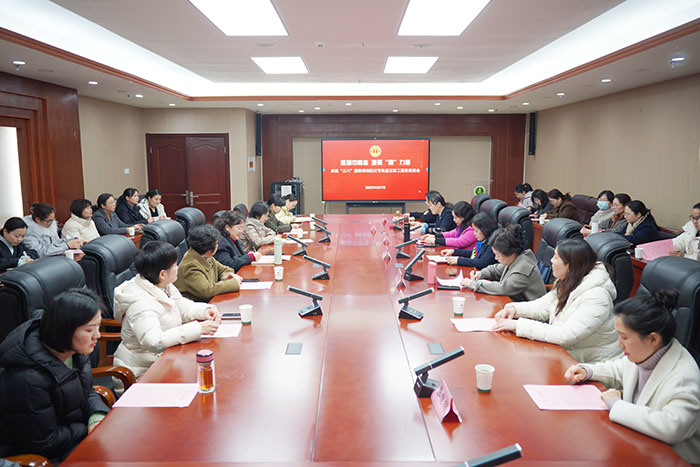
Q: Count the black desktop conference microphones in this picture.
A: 12